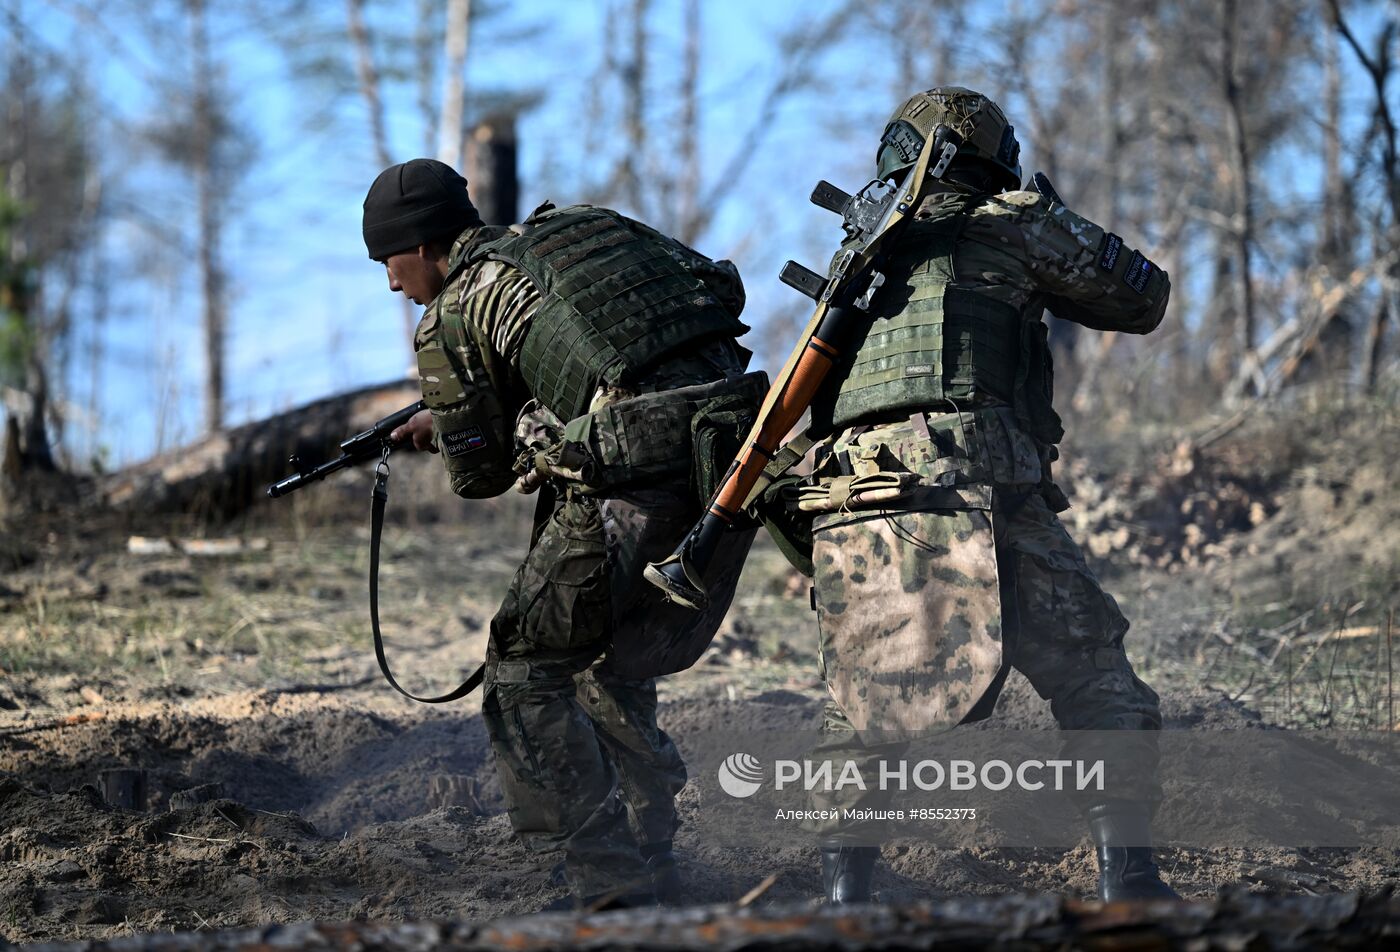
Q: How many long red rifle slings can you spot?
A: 0